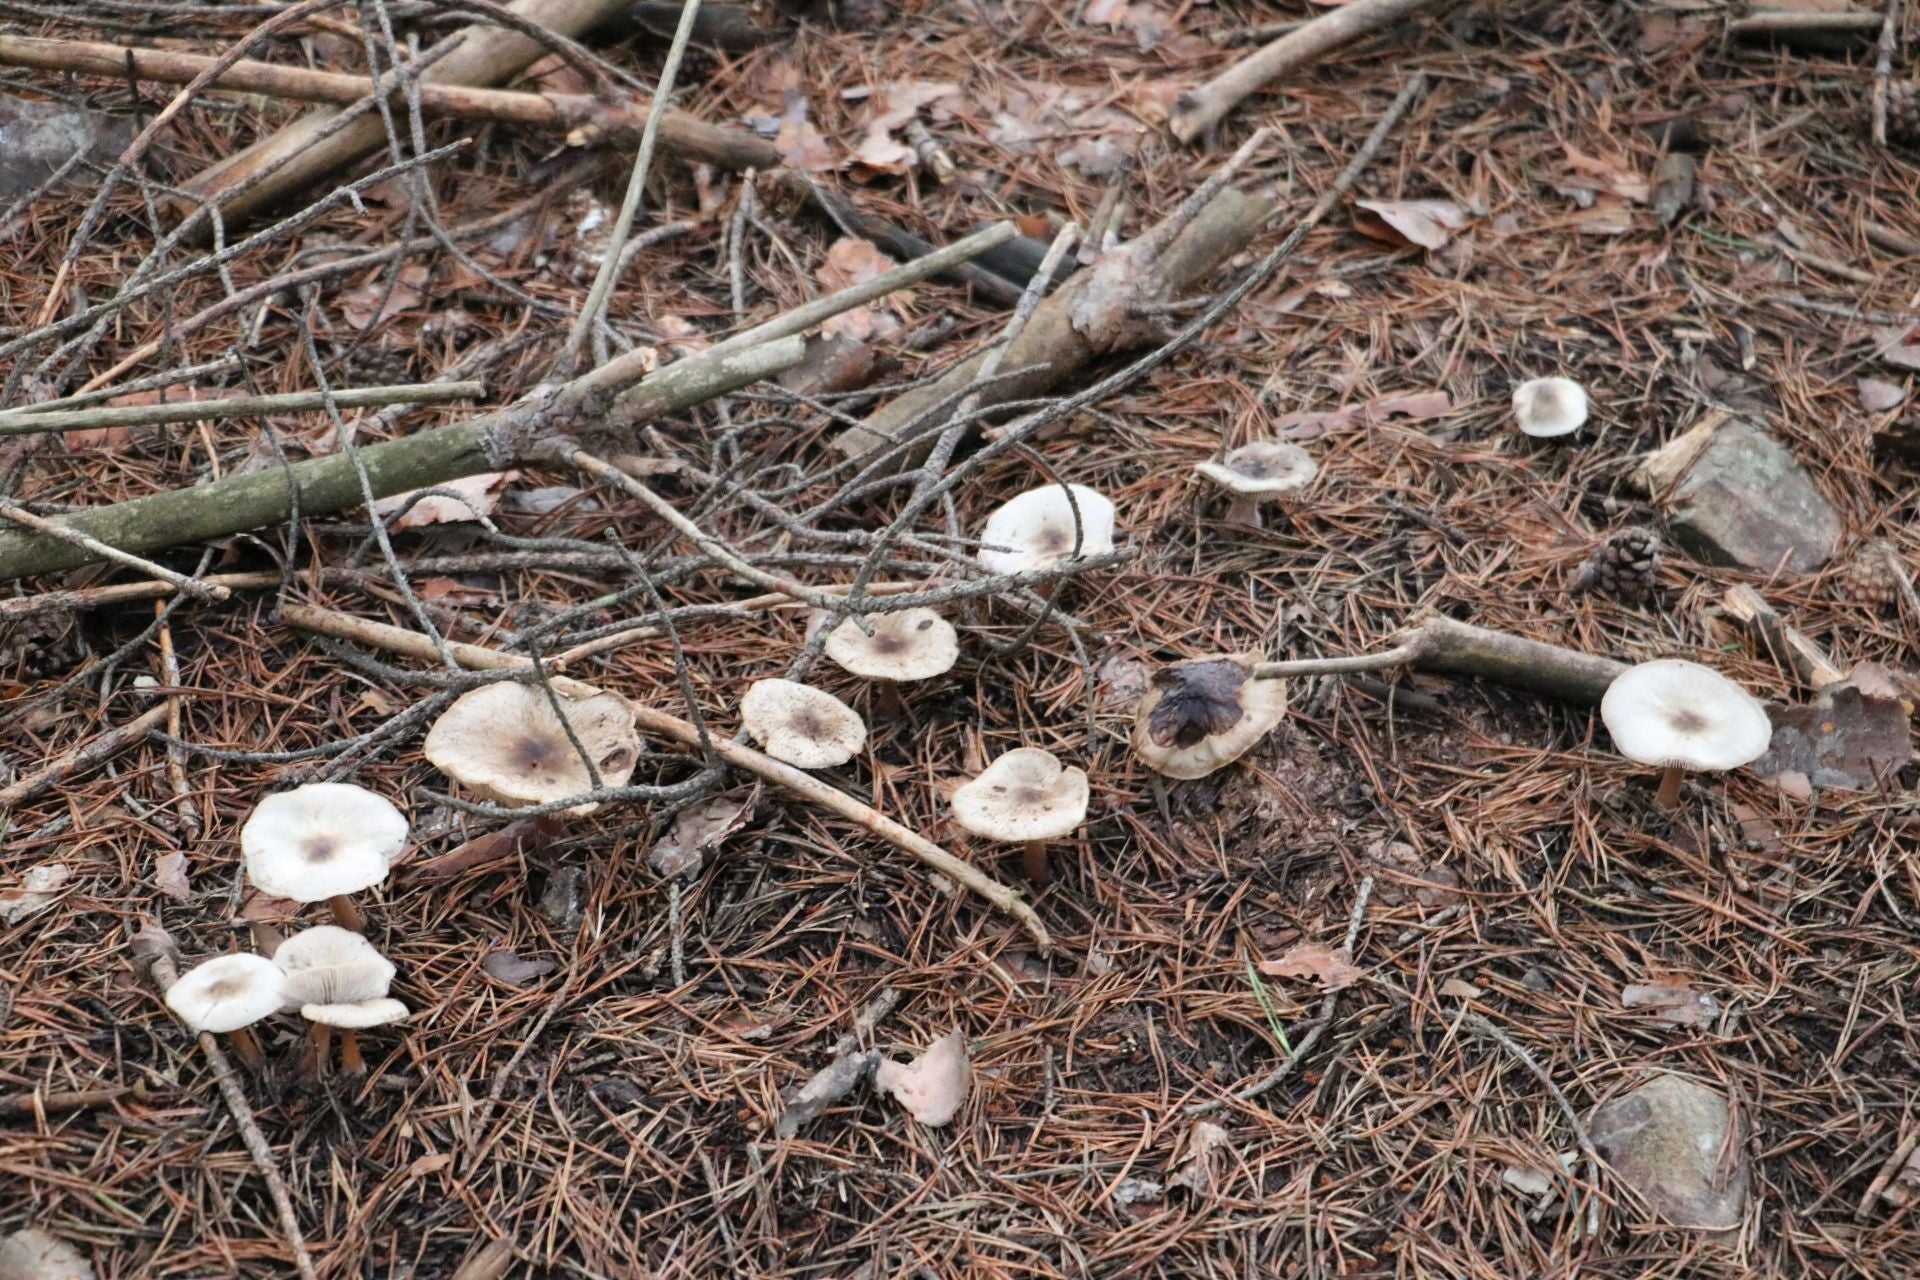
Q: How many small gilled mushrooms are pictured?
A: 13